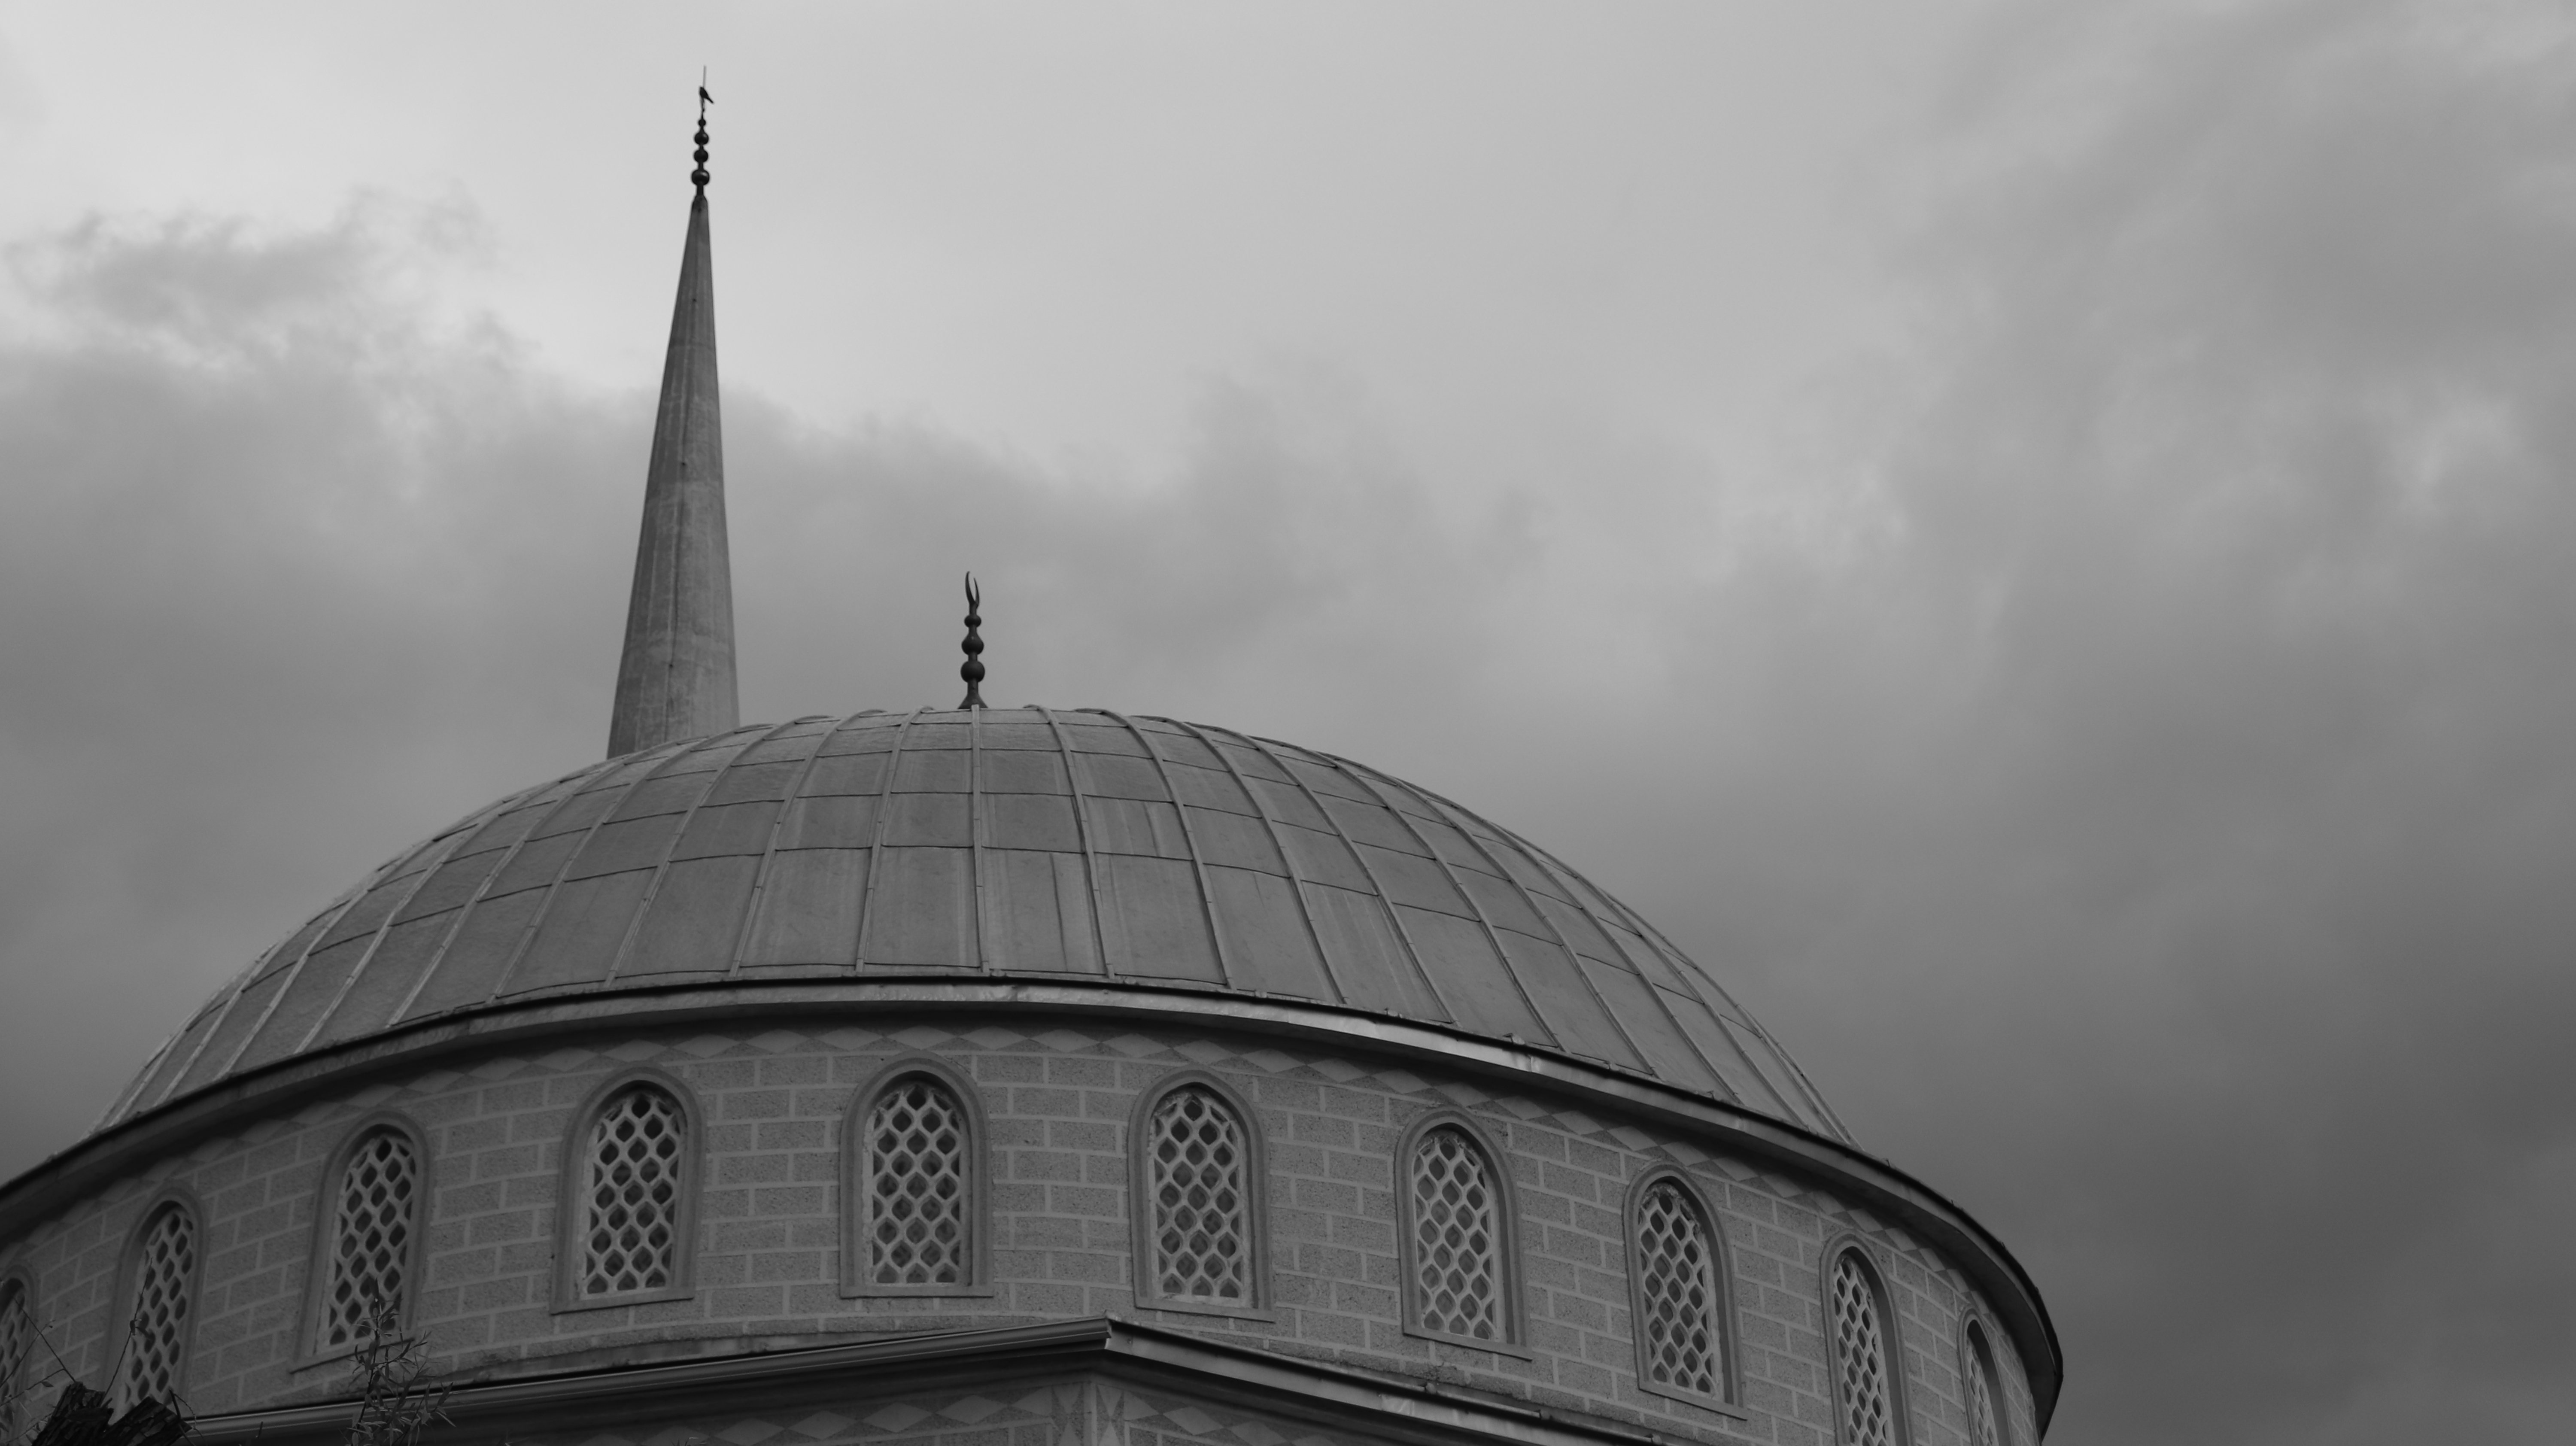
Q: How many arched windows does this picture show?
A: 10